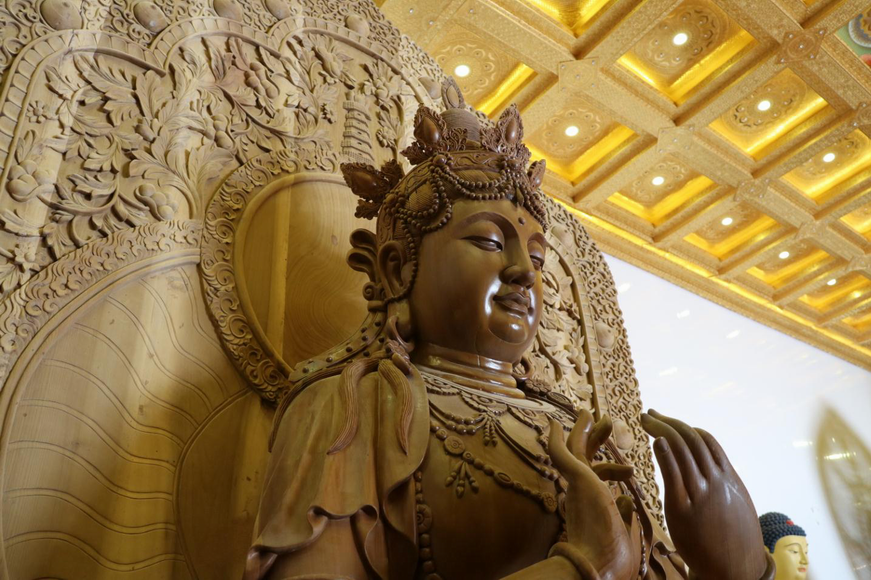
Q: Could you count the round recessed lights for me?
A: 9